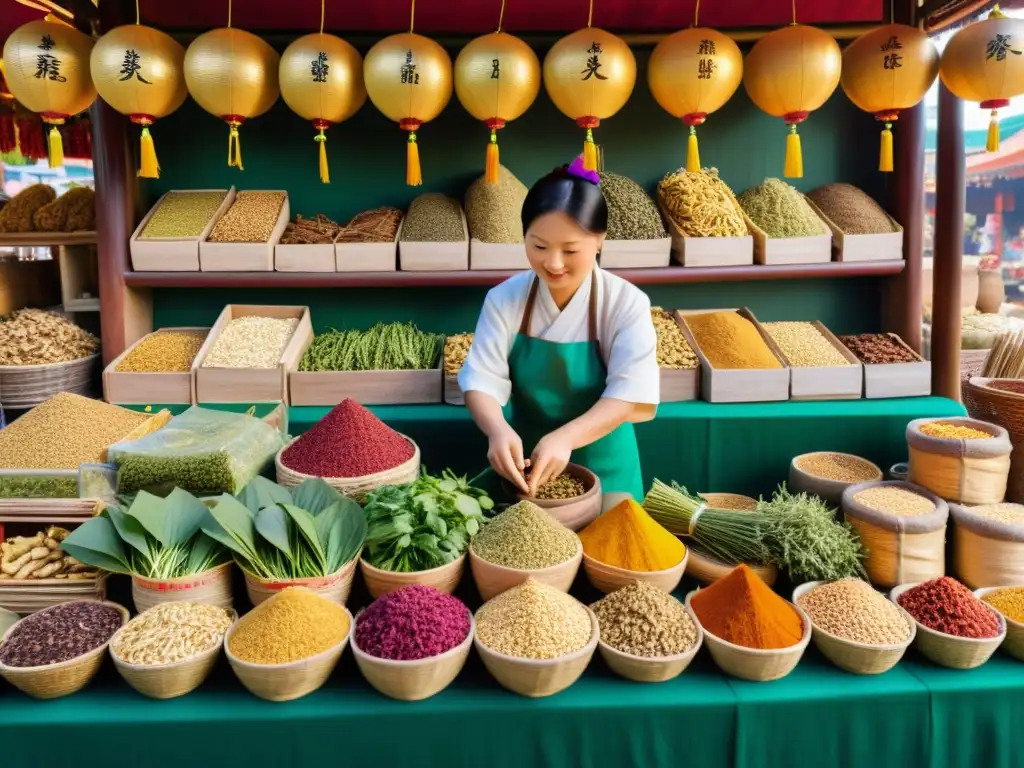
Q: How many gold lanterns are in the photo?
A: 11